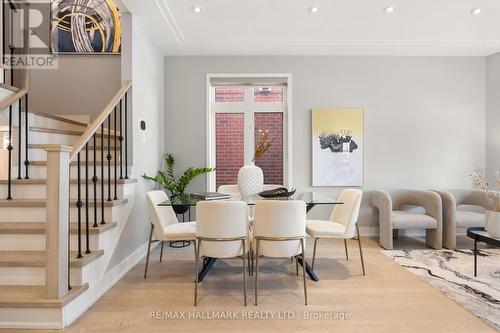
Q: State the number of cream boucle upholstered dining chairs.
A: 6